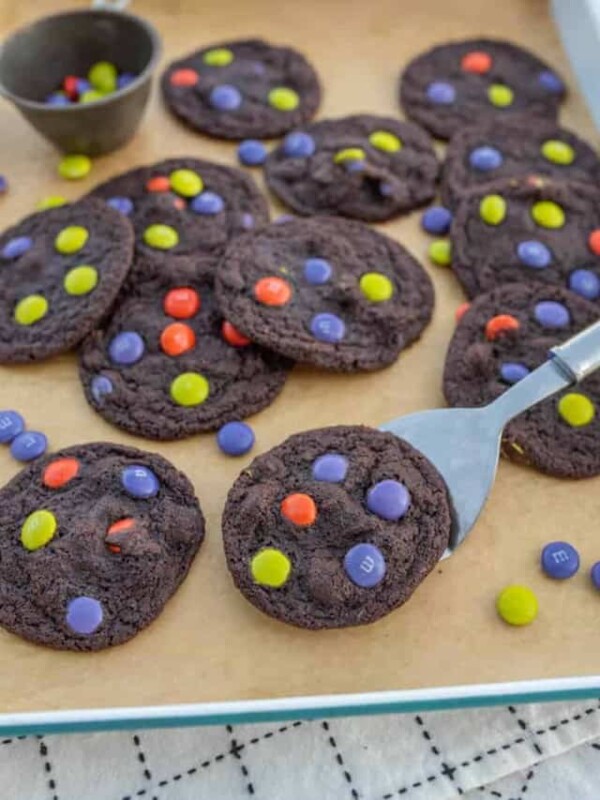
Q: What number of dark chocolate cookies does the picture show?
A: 12